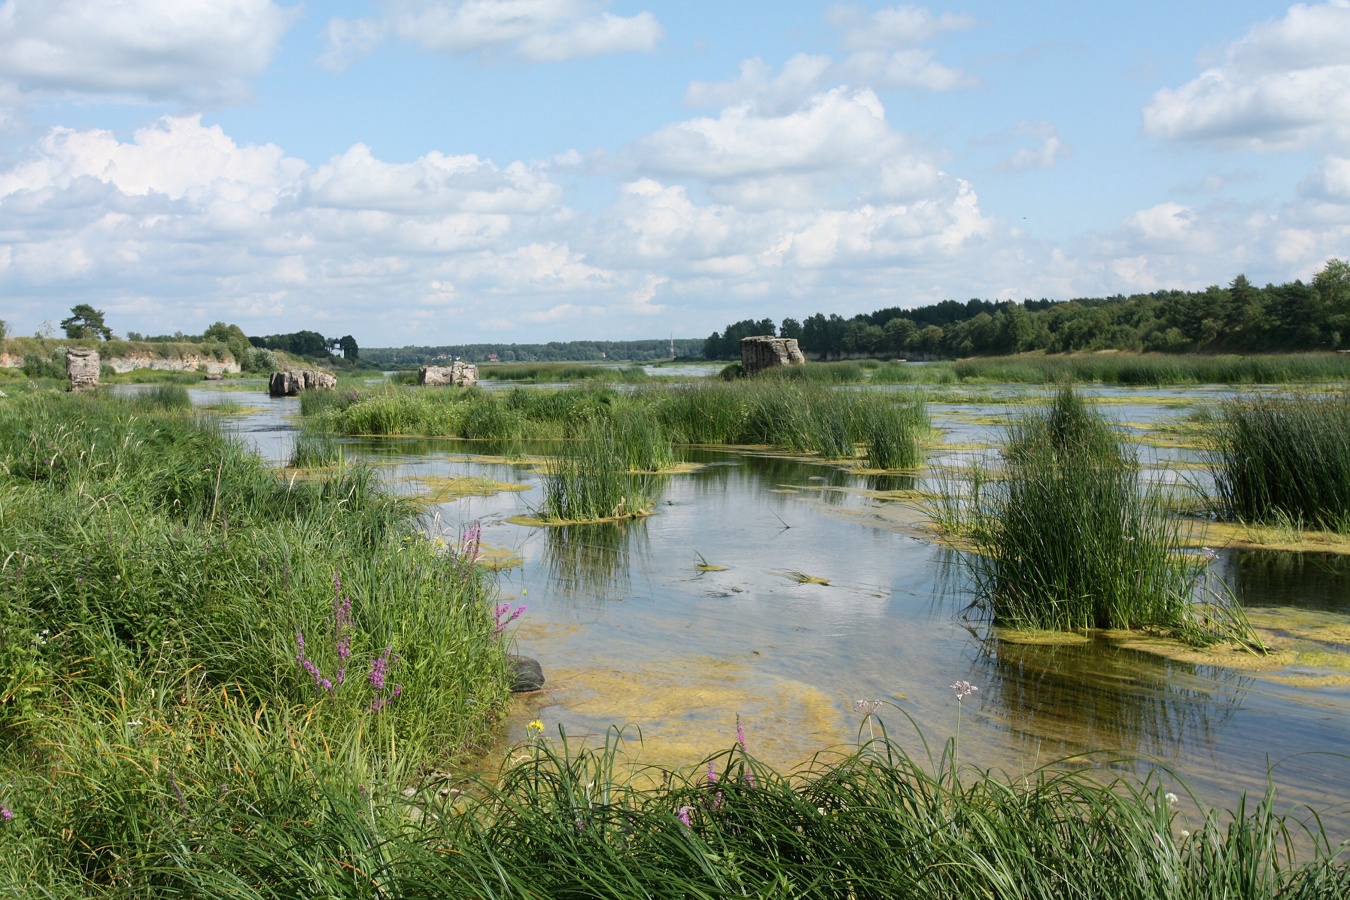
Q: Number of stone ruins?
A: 4